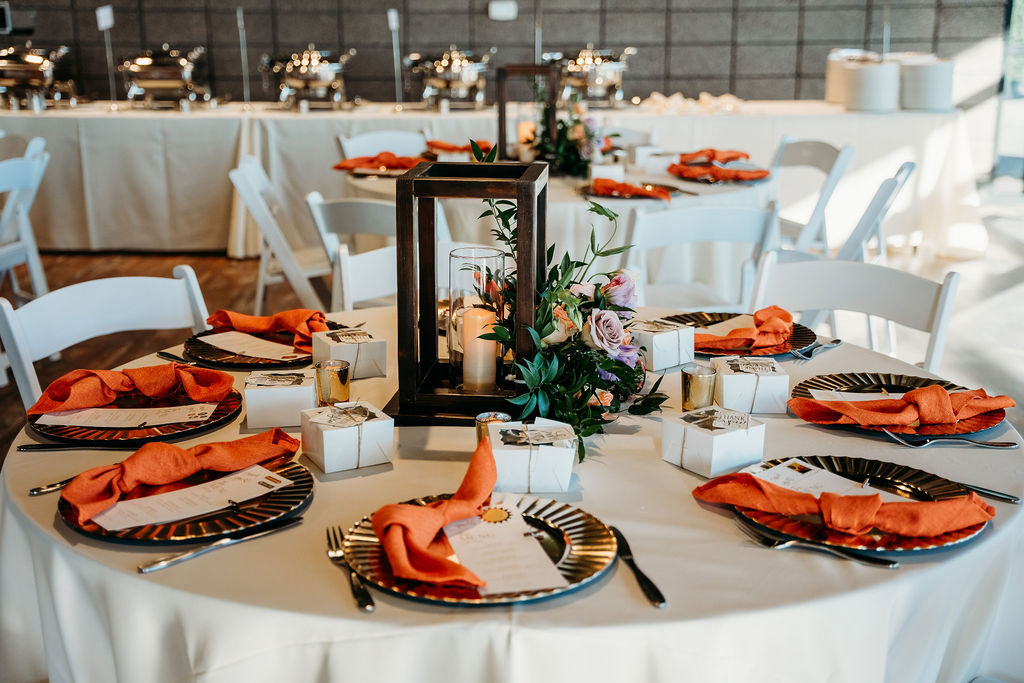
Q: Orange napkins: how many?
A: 12